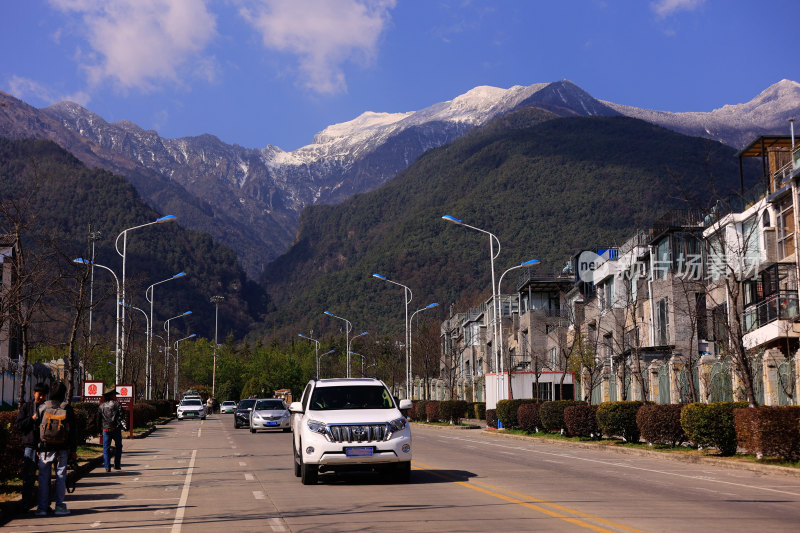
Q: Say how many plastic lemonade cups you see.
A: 0